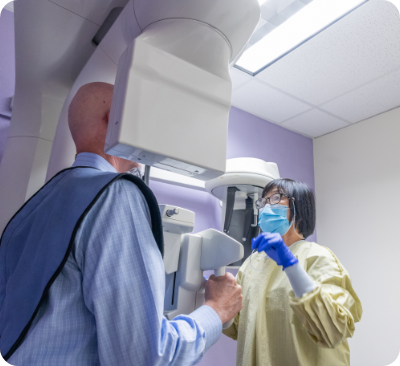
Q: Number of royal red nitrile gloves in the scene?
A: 0